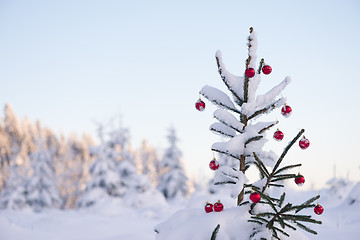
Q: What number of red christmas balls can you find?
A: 12